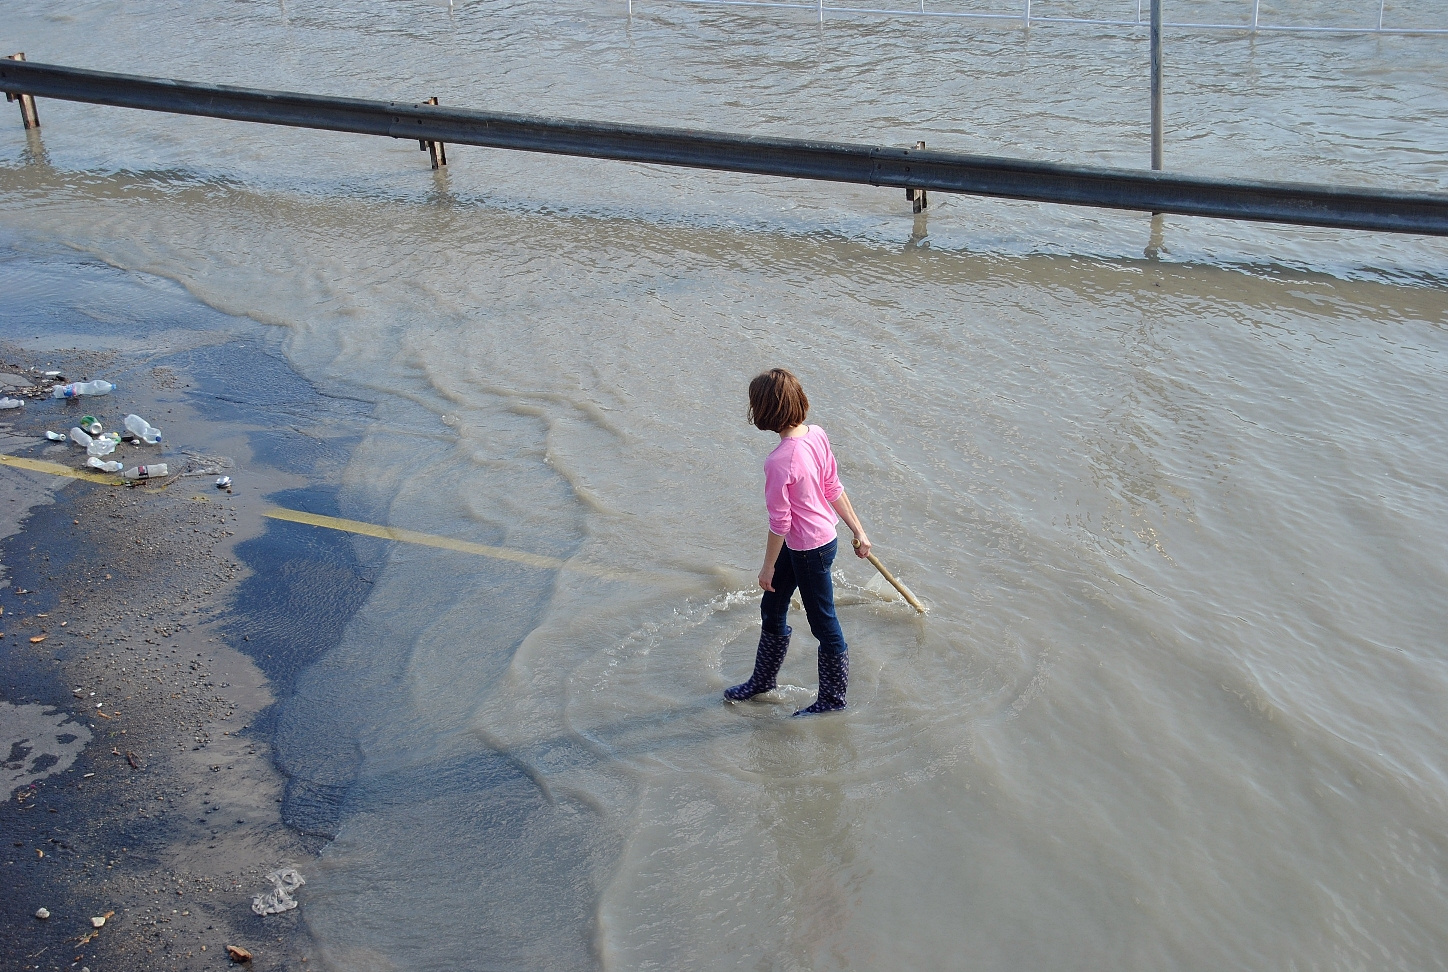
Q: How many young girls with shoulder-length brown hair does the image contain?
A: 1